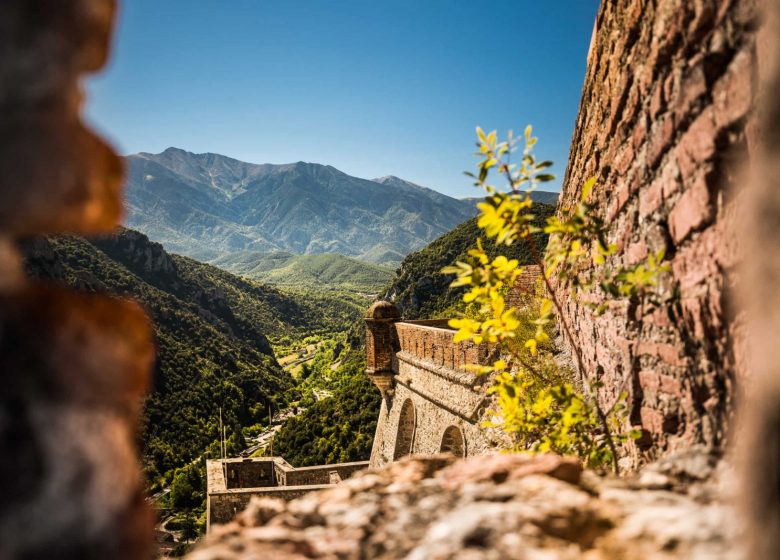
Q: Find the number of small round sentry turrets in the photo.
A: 1